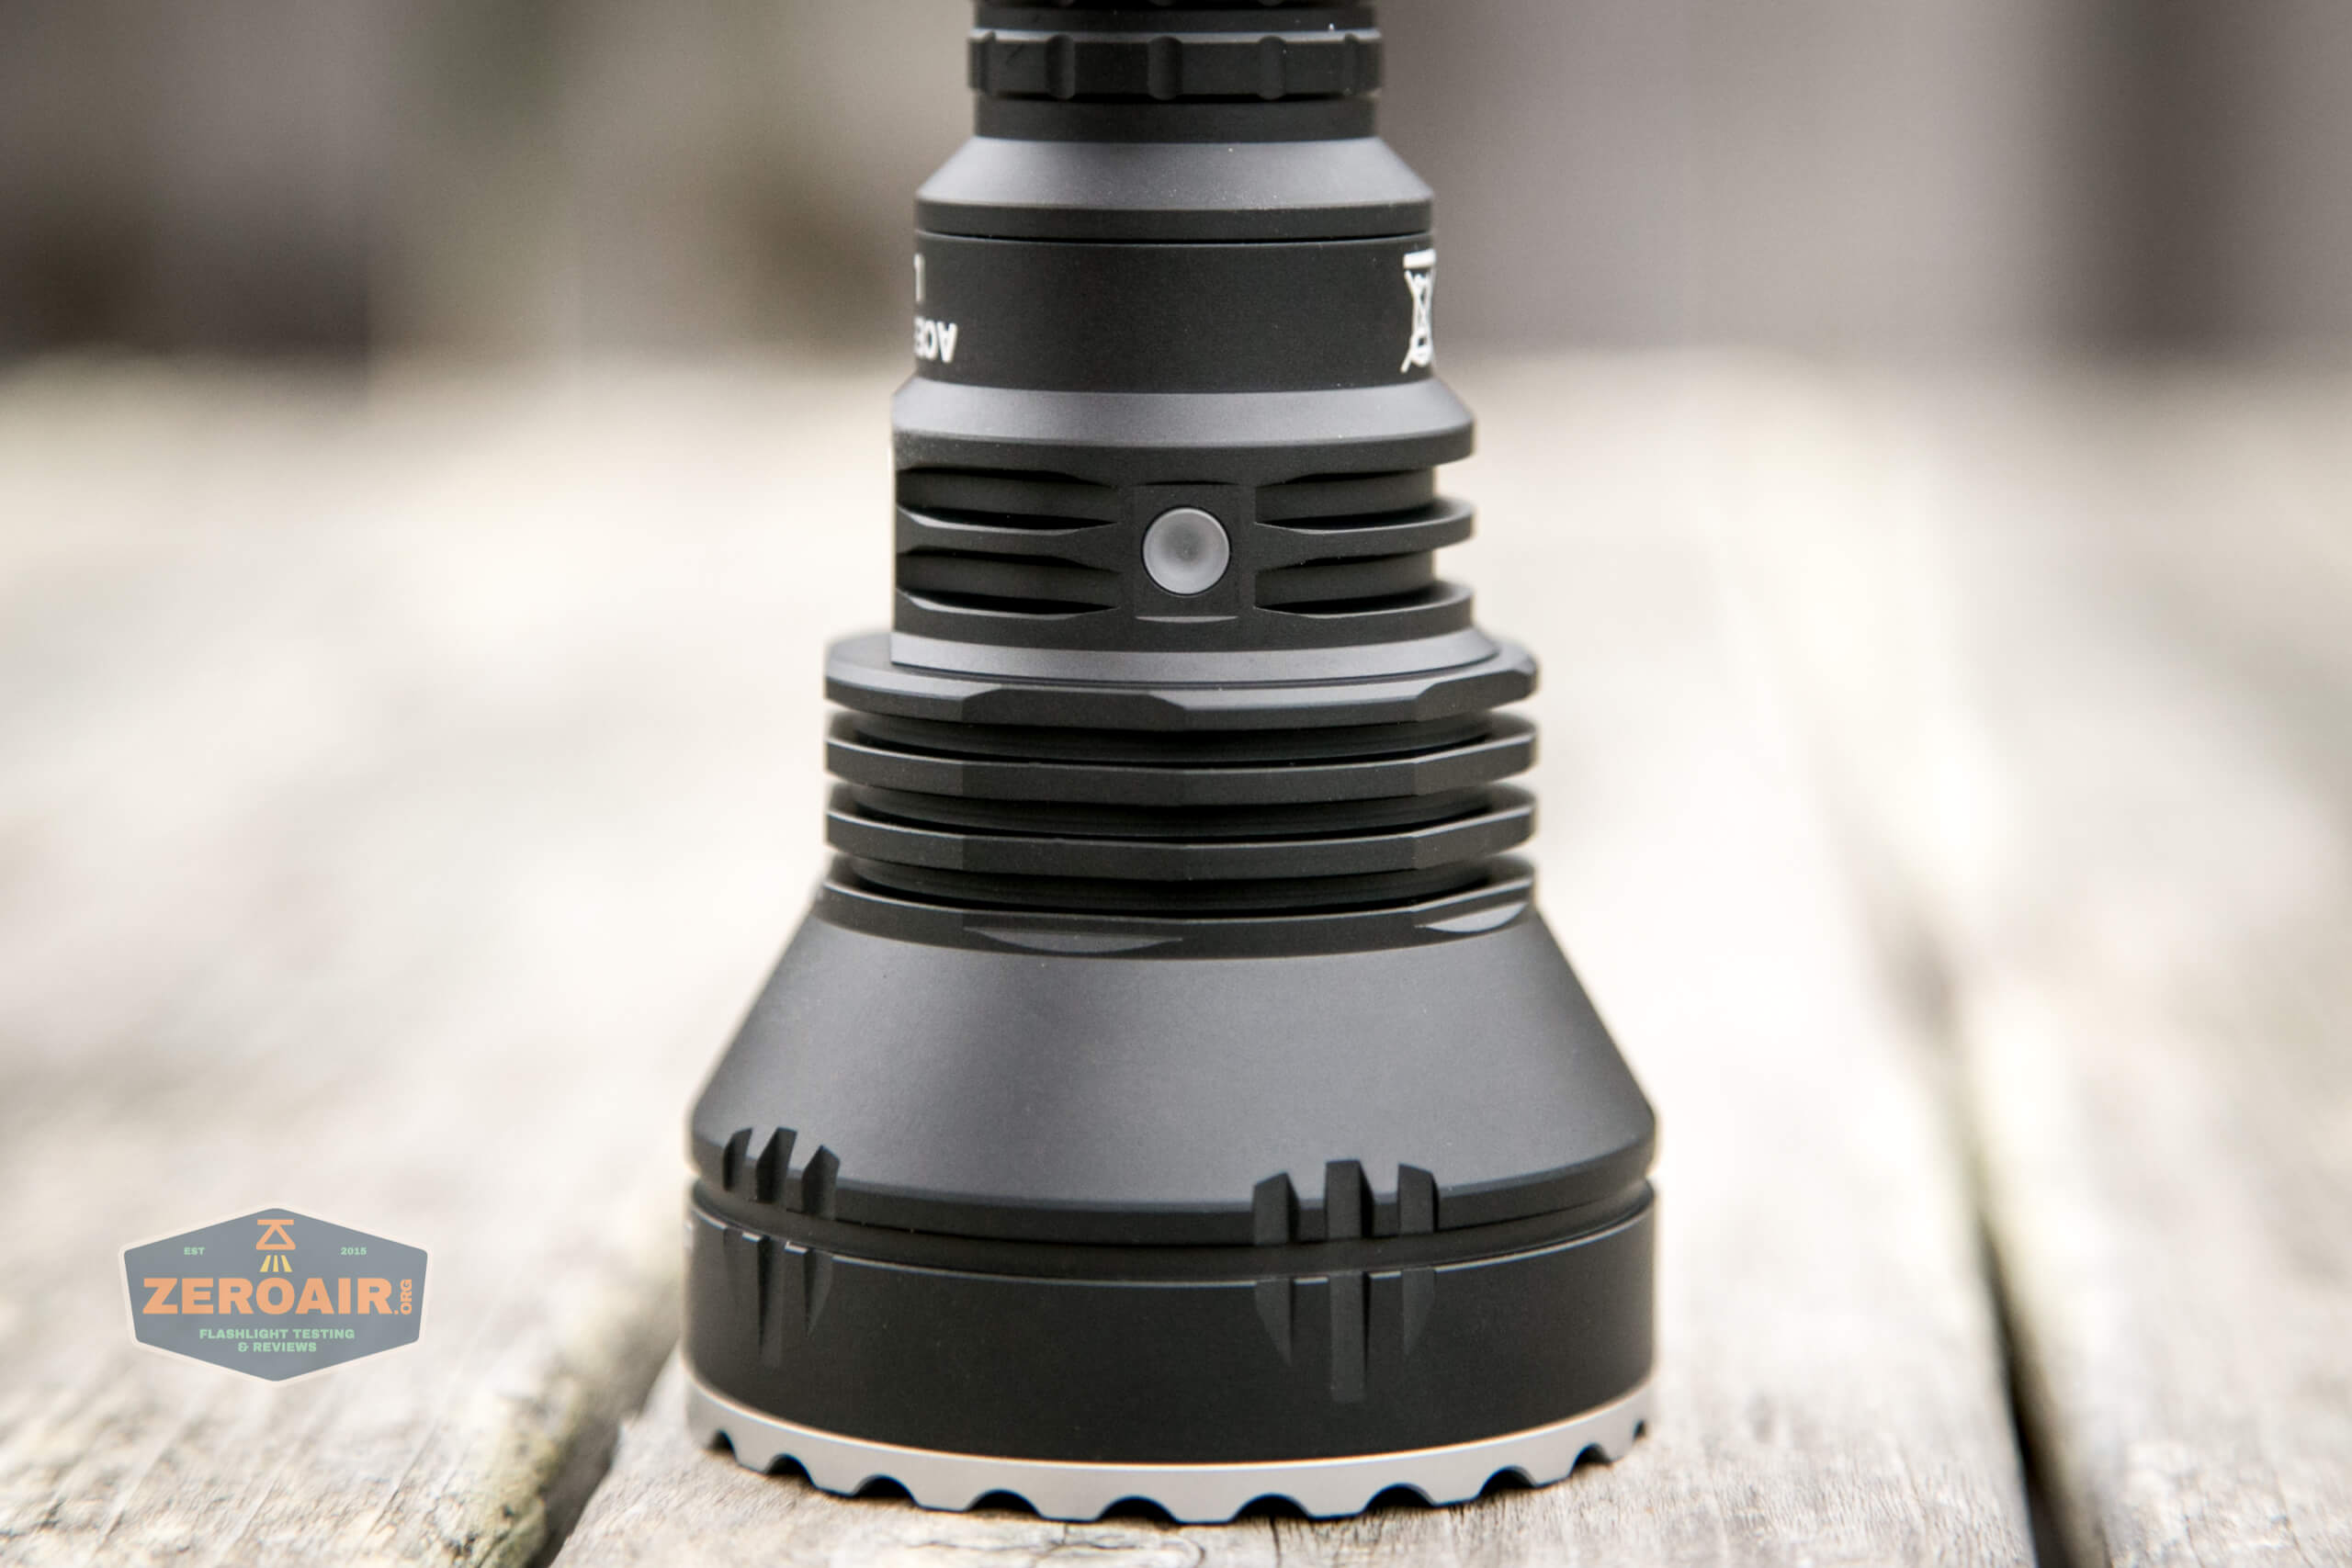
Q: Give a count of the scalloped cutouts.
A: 10